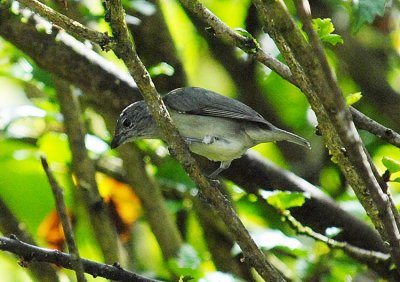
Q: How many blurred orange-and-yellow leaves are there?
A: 2